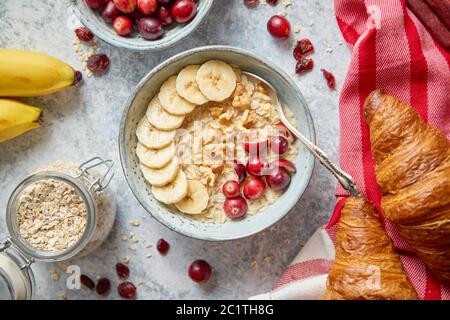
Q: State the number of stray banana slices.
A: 0